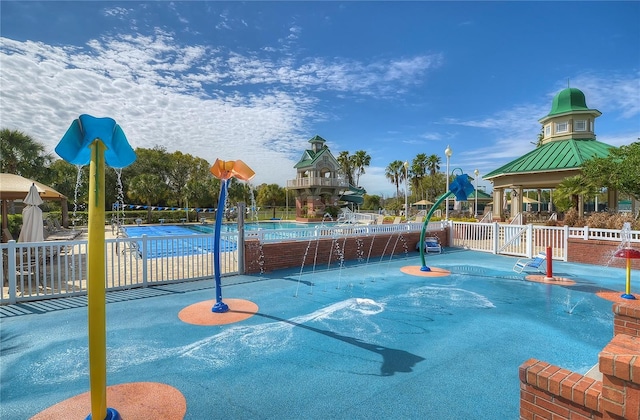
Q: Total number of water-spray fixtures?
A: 5